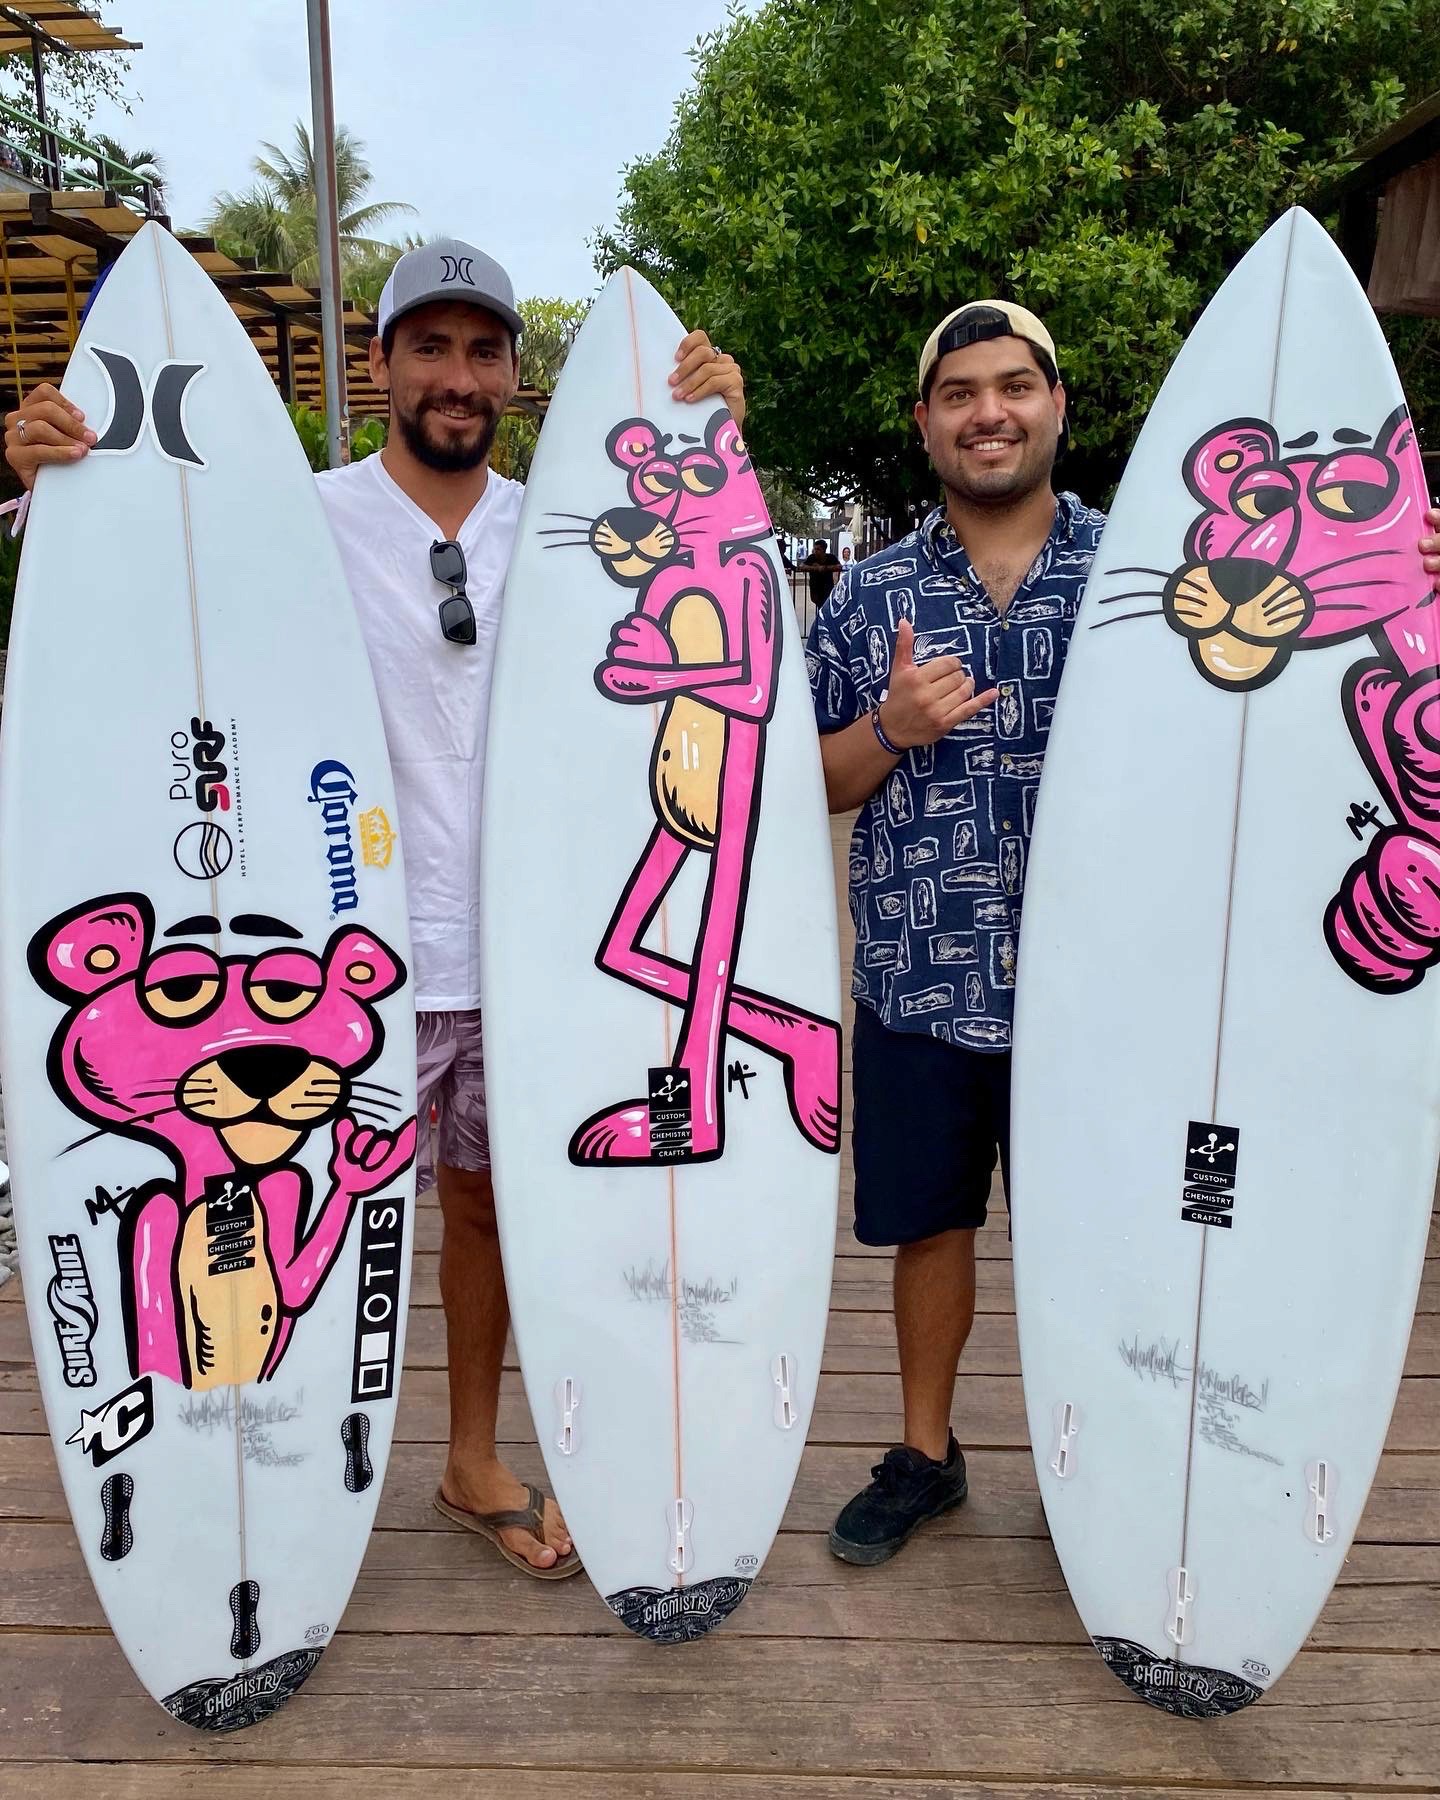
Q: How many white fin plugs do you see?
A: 6